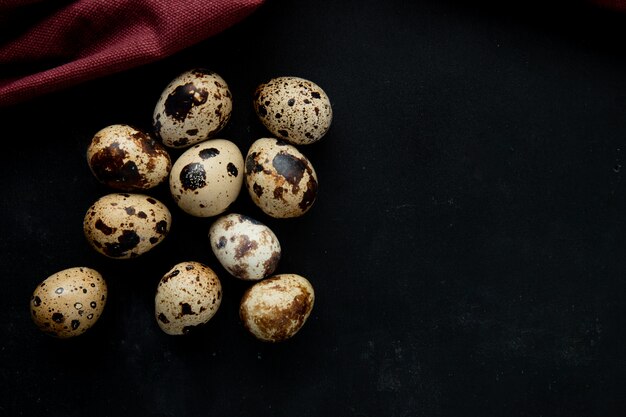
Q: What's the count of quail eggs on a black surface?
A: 10